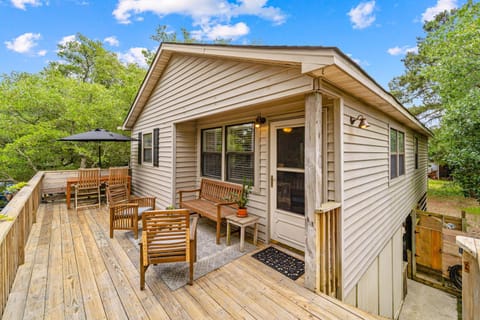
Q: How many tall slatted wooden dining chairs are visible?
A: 2